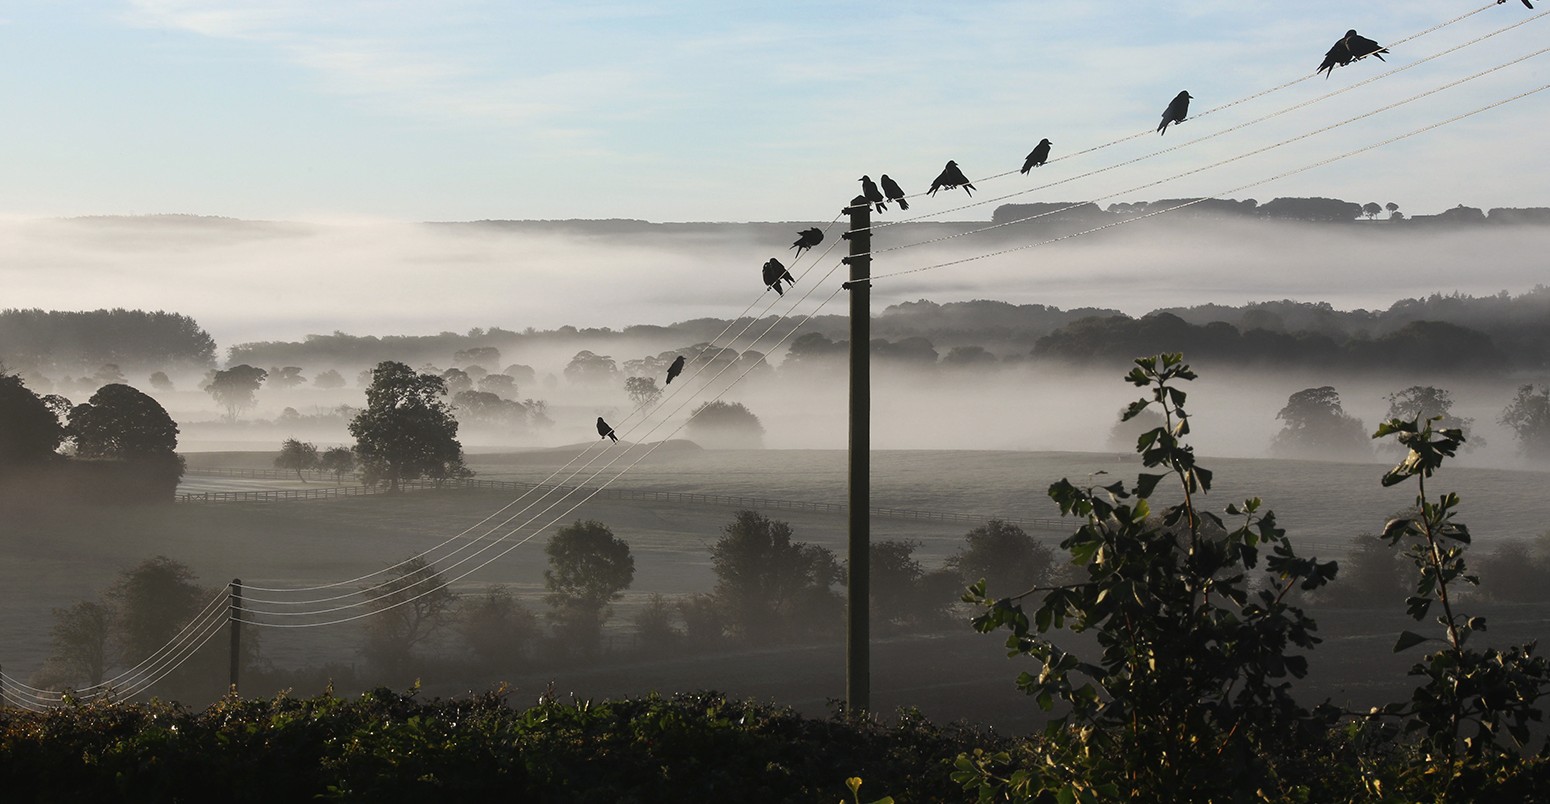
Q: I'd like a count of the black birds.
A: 14